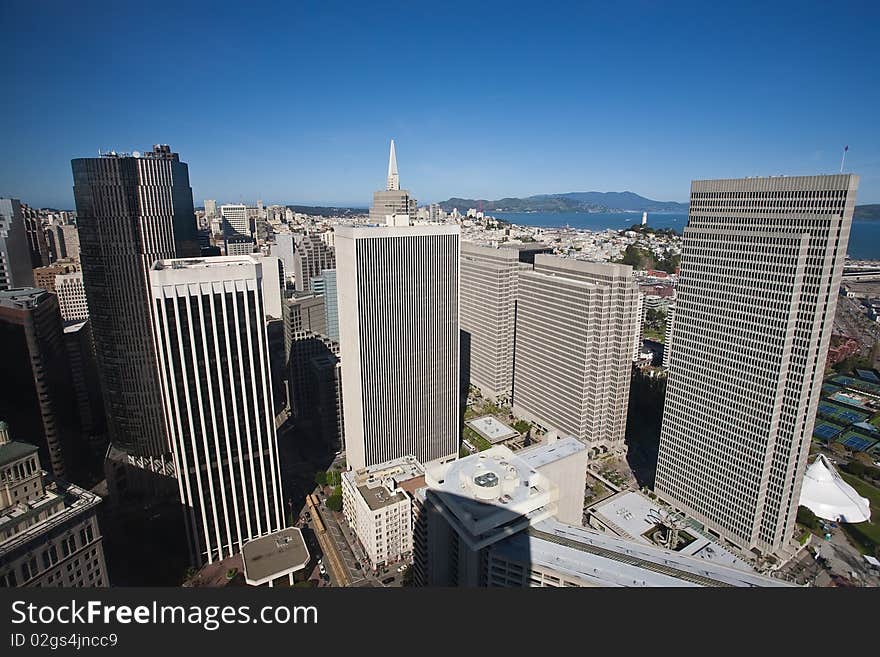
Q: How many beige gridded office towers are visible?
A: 3